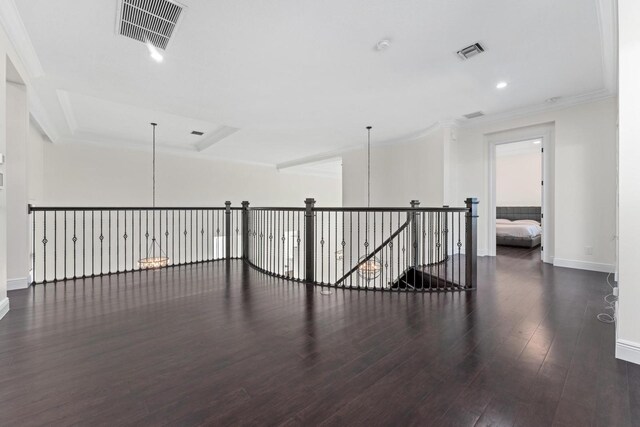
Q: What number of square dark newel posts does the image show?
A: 5